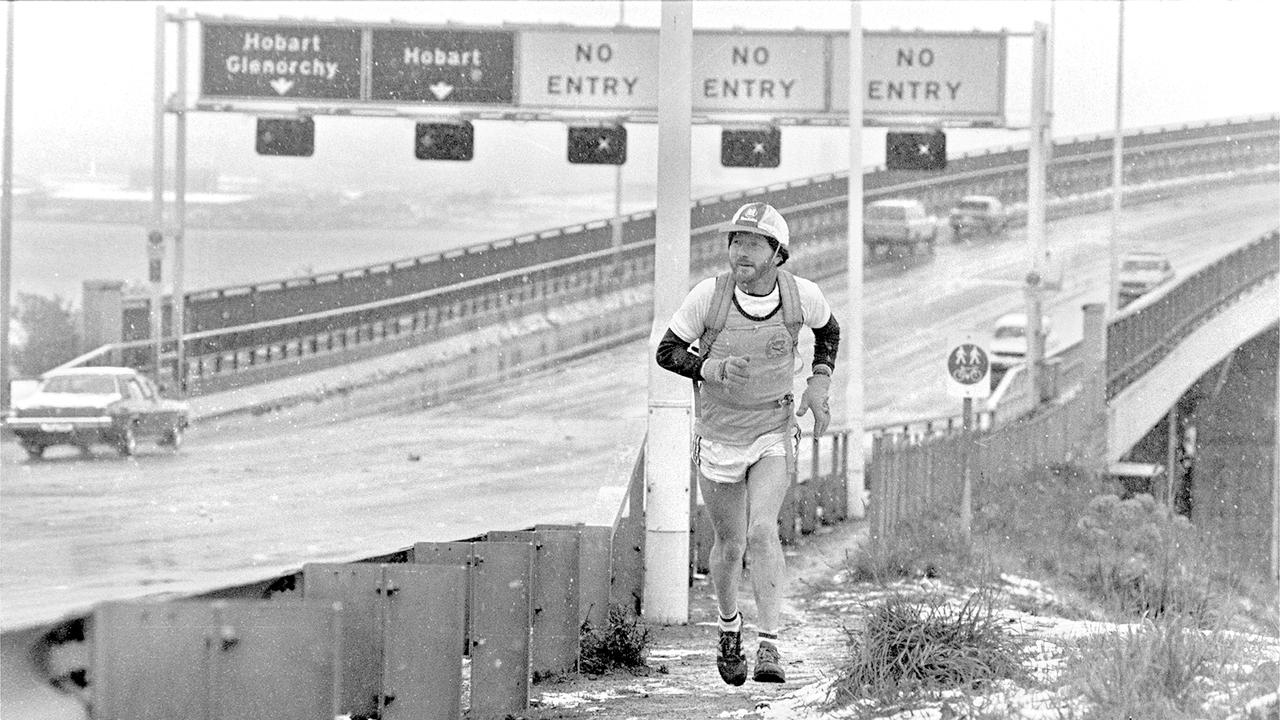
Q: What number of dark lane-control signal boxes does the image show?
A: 5